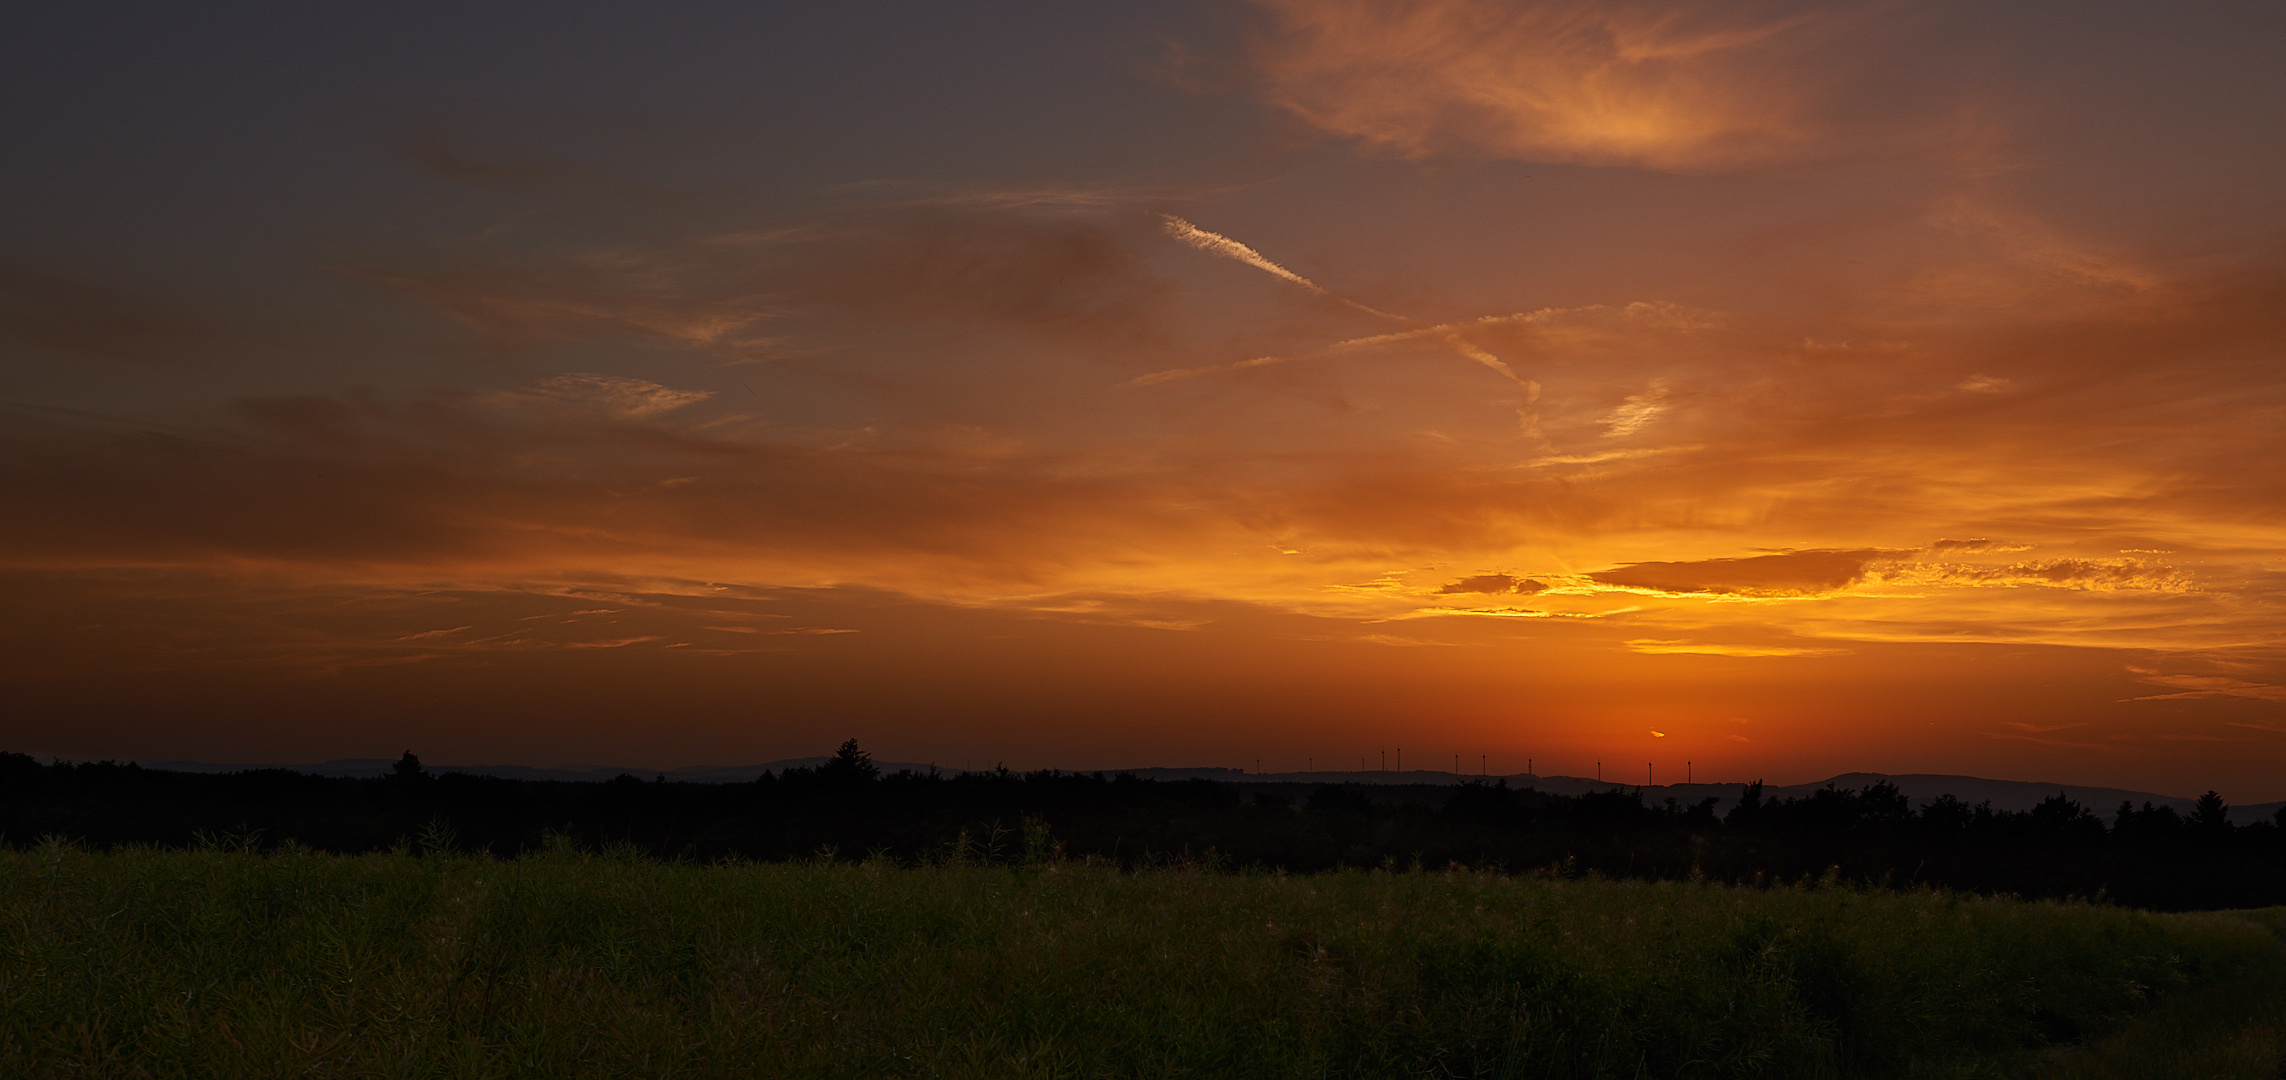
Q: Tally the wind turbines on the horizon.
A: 11